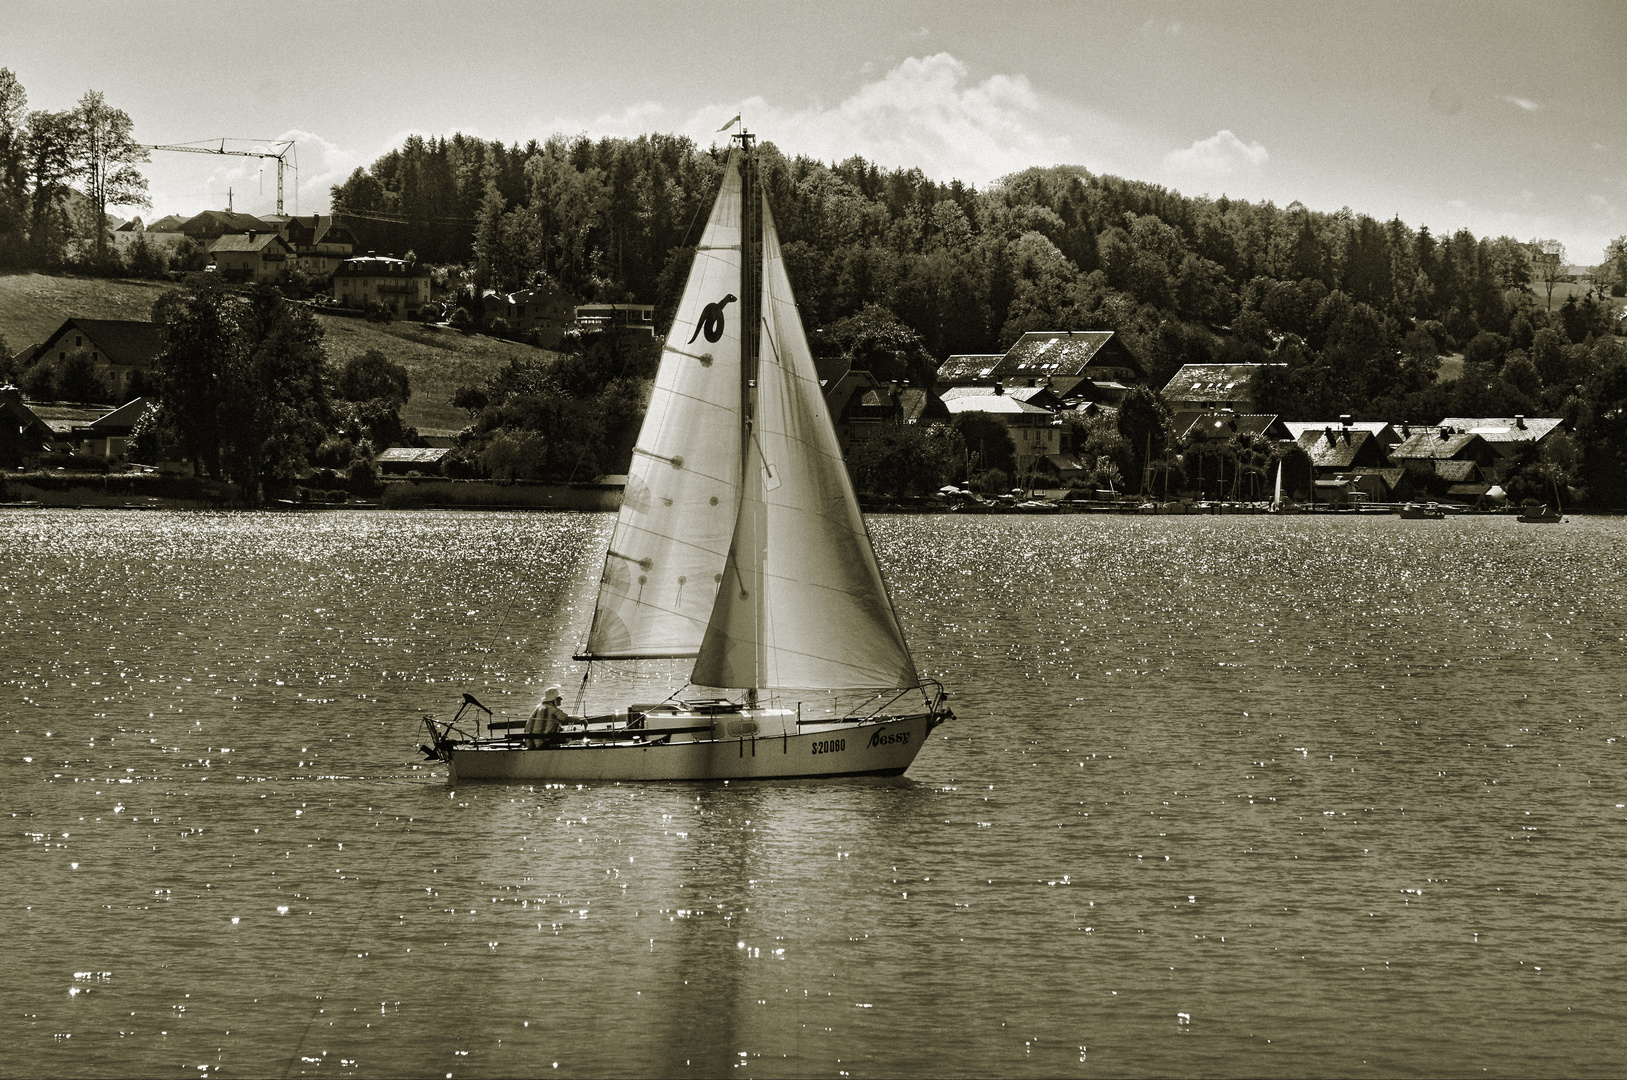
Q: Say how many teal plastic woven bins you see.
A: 0